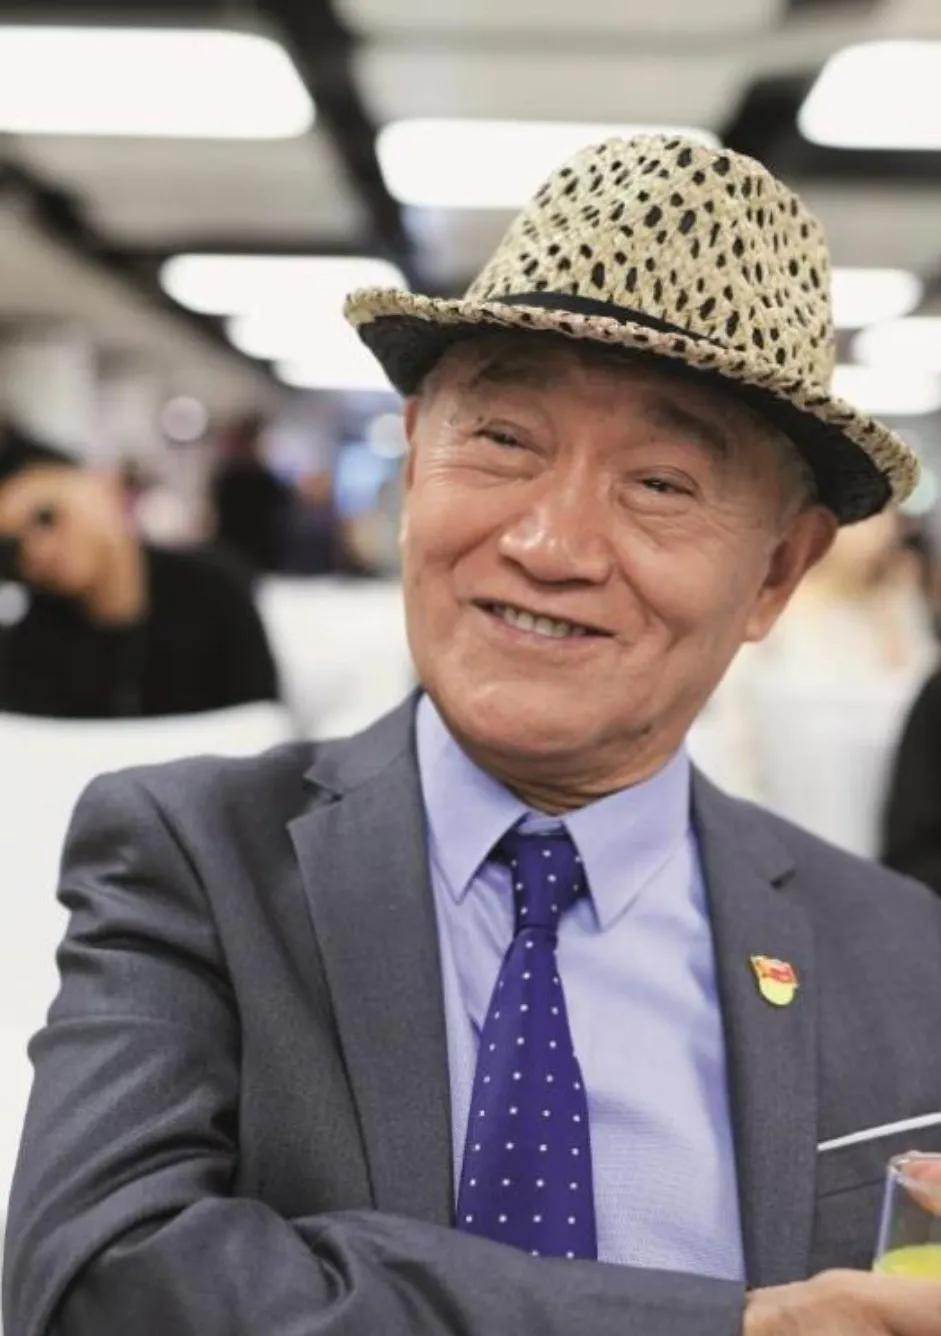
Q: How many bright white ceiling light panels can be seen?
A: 9